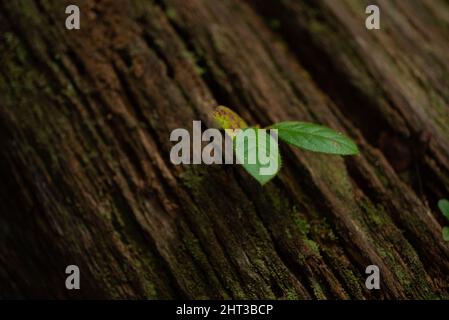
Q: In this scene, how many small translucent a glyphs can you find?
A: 4